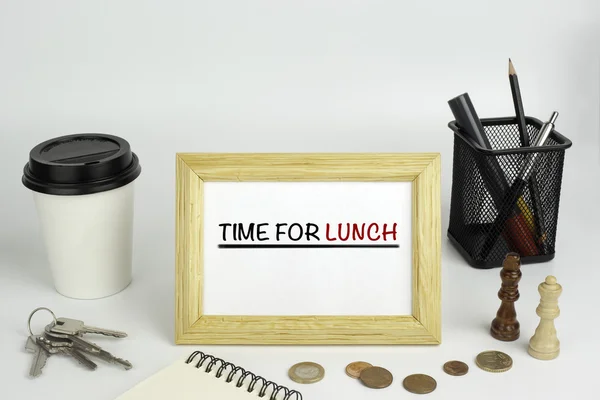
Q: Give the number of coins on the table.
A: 6